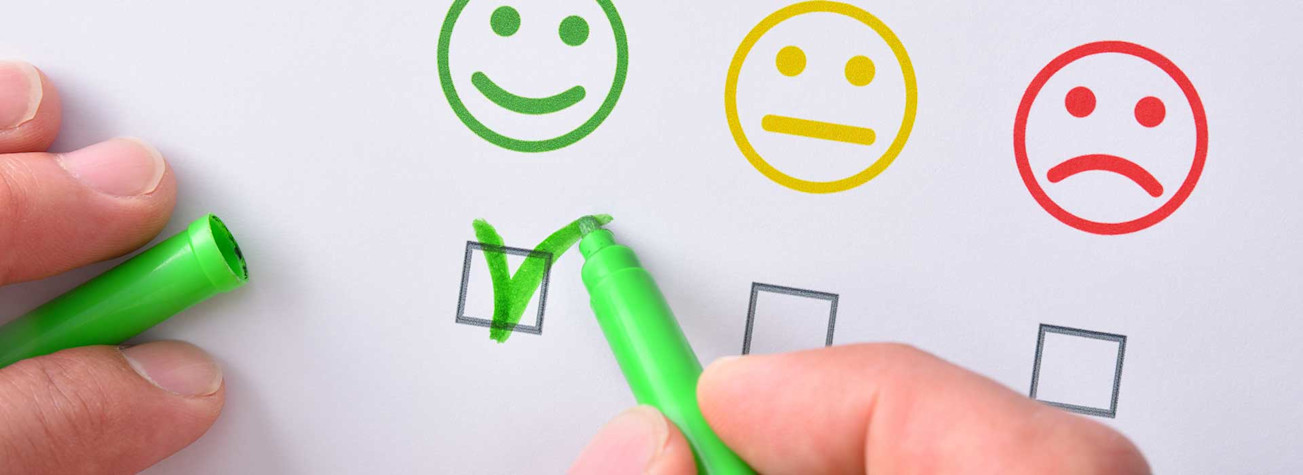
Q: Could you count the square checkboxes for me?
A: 3